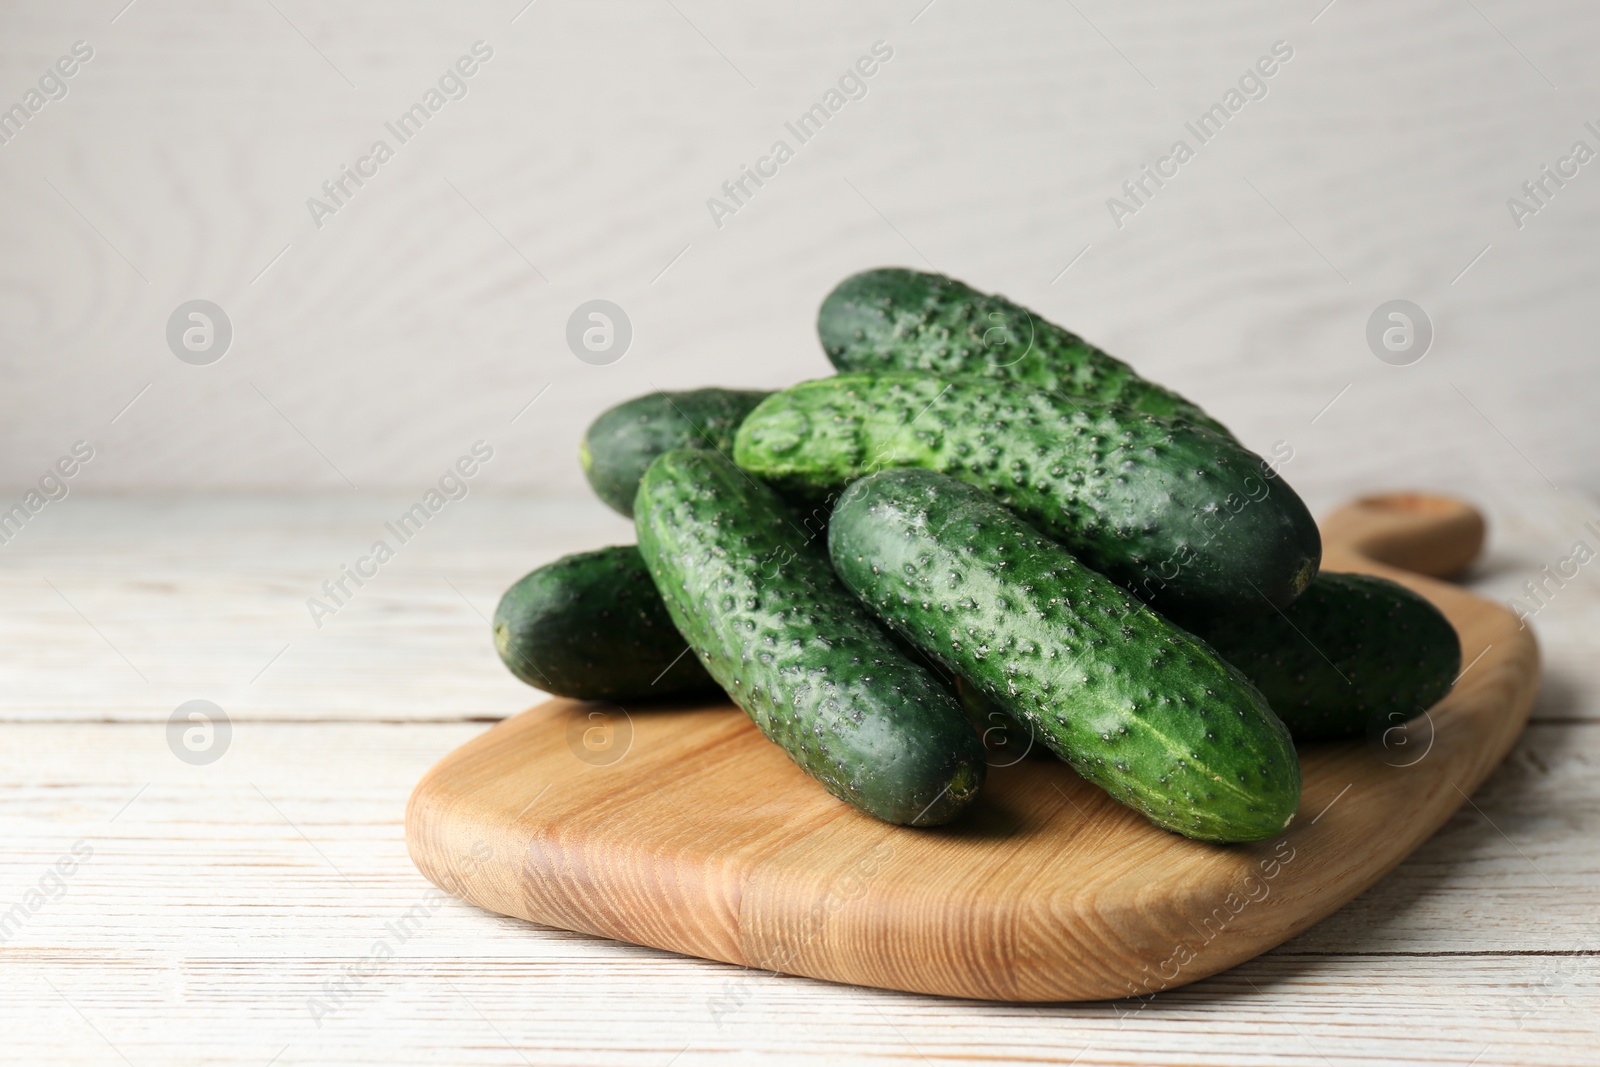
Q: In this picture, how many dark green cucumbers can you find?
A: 7